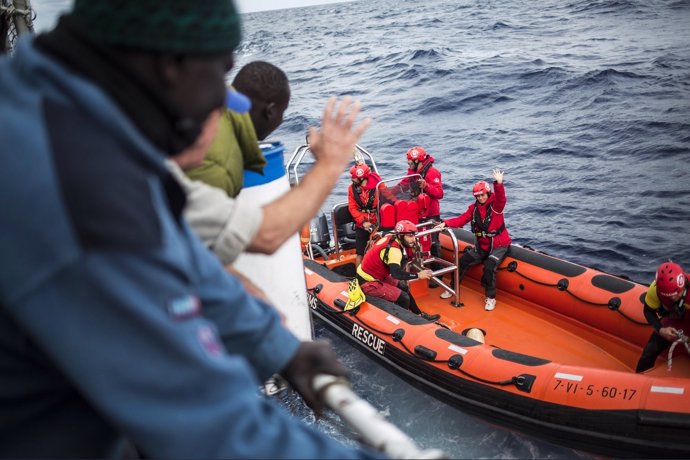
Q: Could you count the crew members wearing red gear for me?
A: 5